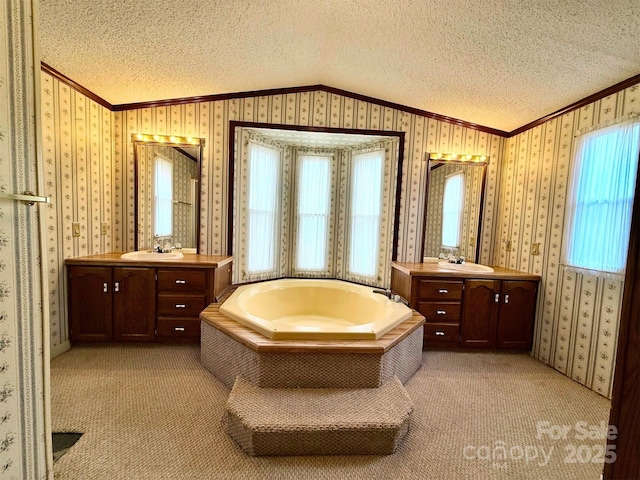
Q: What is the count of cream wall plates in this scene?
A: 4